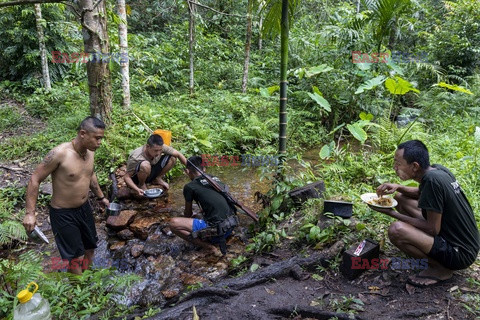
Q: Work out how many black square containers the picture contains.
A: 2